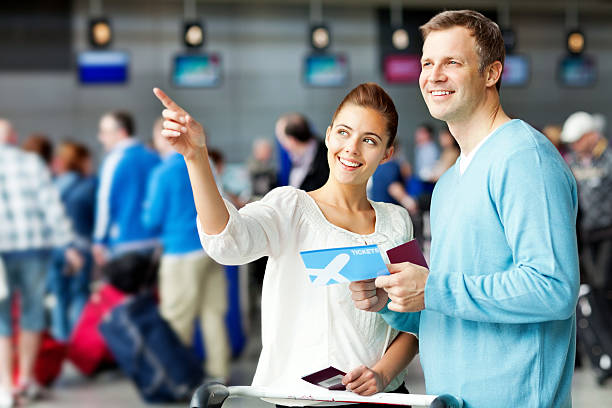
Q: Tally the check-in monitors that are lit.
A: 6